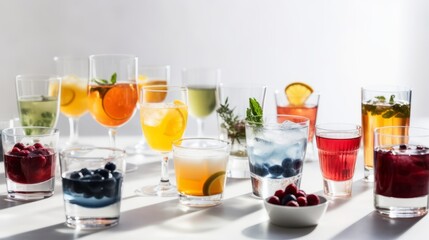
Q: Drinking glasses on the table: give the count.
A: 15